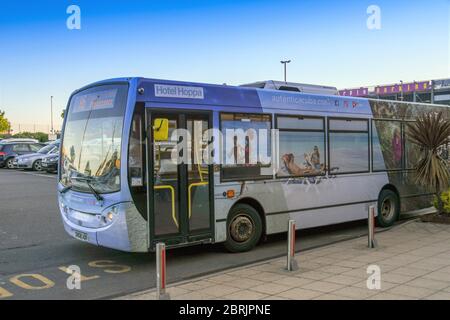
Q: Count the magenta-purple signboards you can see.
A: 2